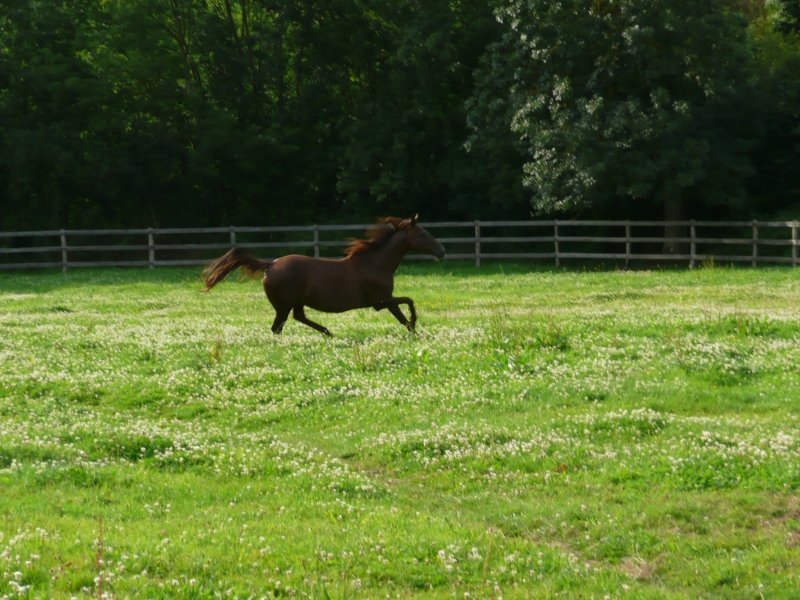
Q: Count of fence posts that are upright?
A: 10